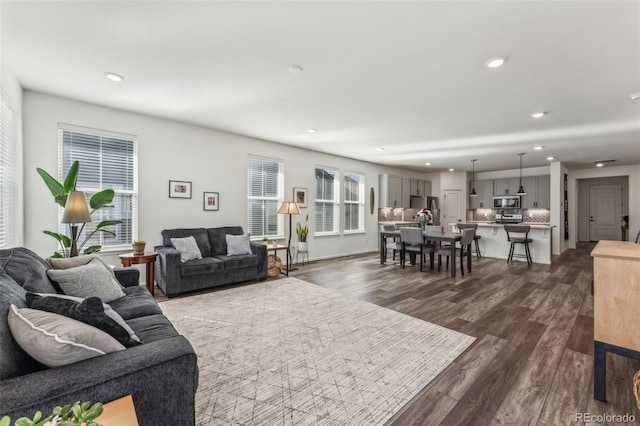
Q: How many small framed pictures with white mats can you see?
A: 3